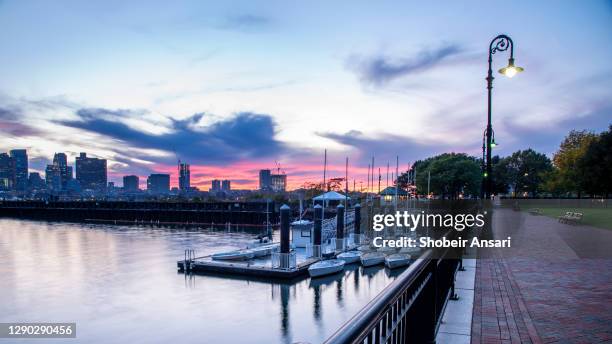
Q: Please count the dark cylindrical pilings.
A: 4